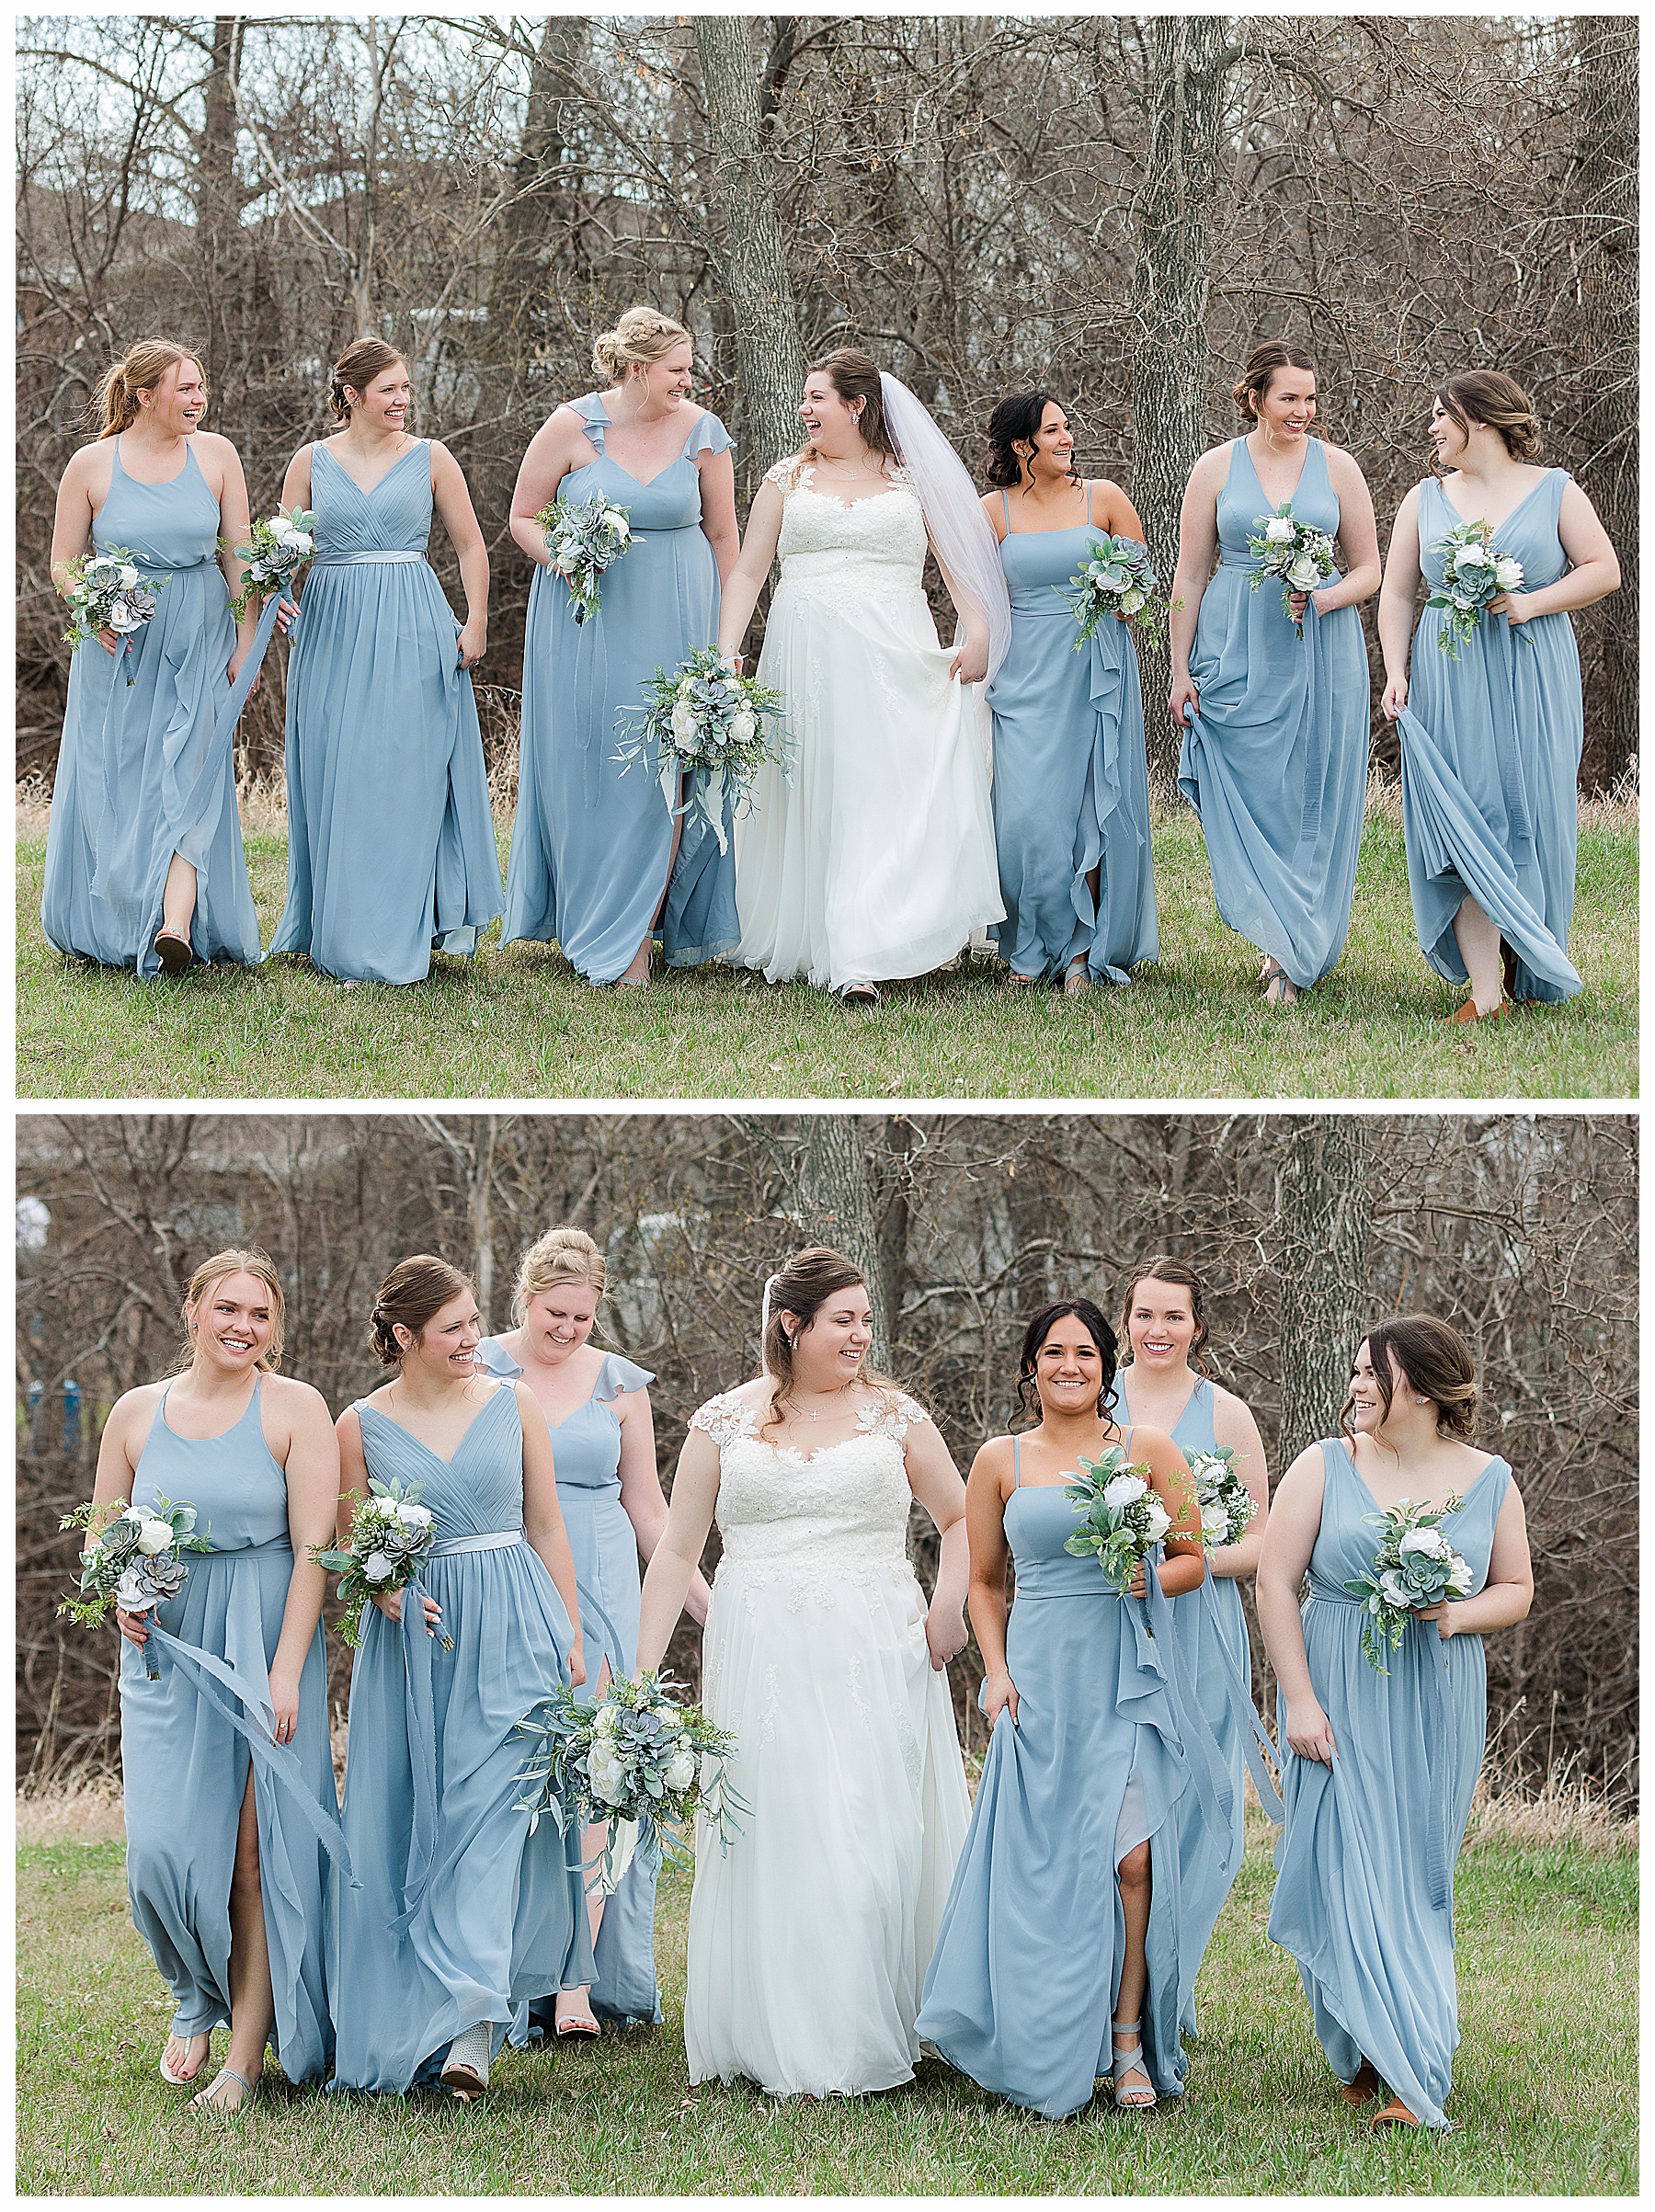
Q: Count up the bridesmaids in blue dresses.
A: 6